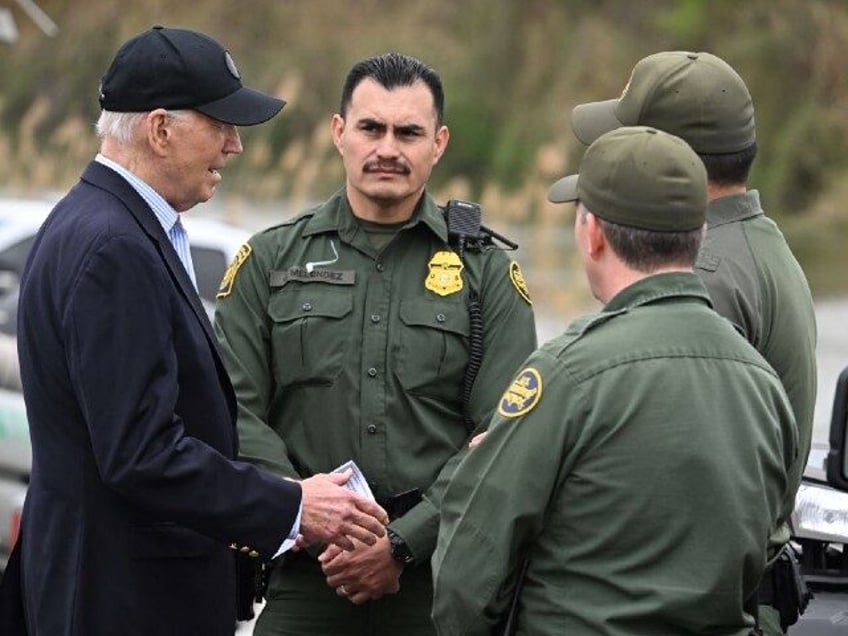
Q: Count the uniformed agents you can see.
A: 3